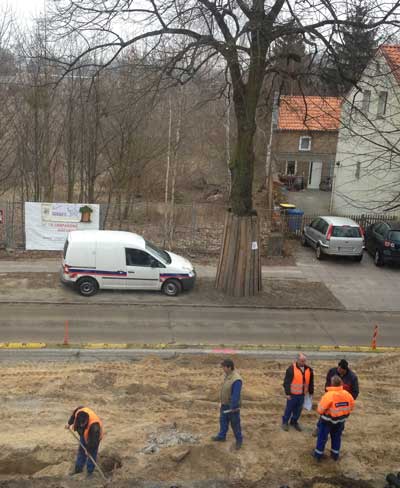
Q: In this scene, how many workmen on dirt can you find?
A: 5